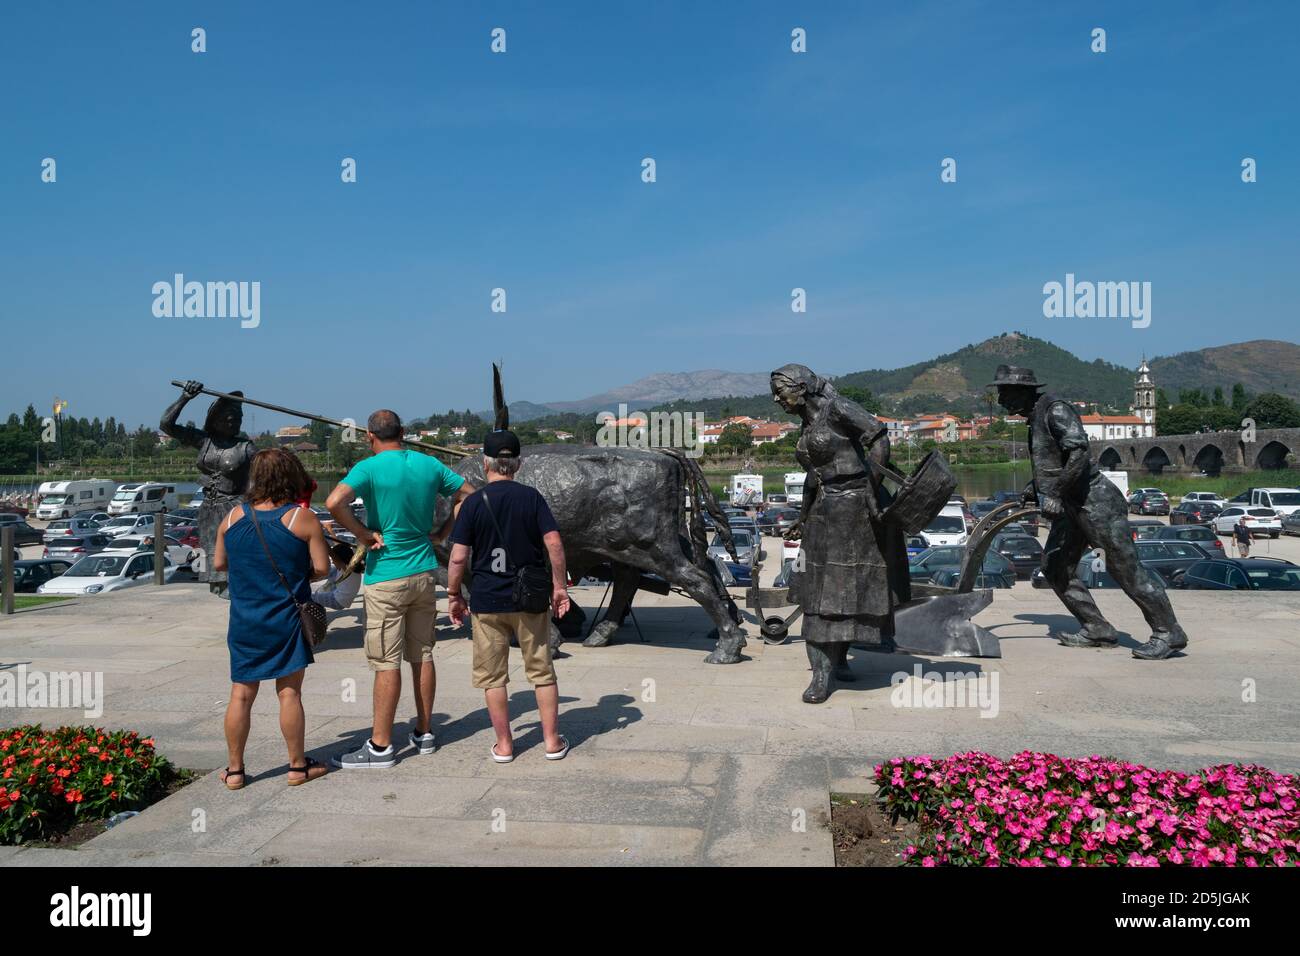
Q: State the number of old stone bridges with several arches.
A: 1